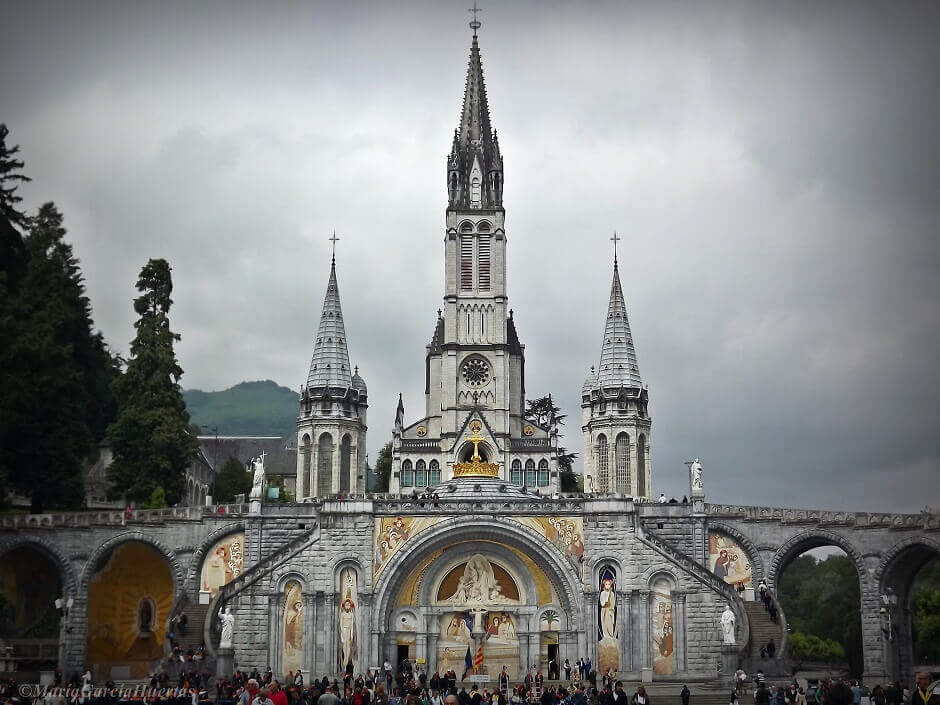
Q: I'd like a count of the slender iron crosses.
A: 3